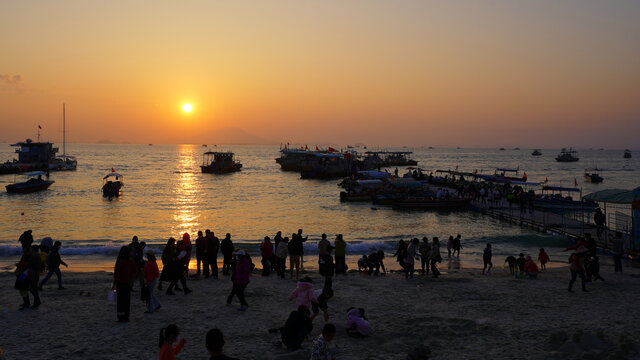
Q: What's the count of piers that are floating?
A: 1